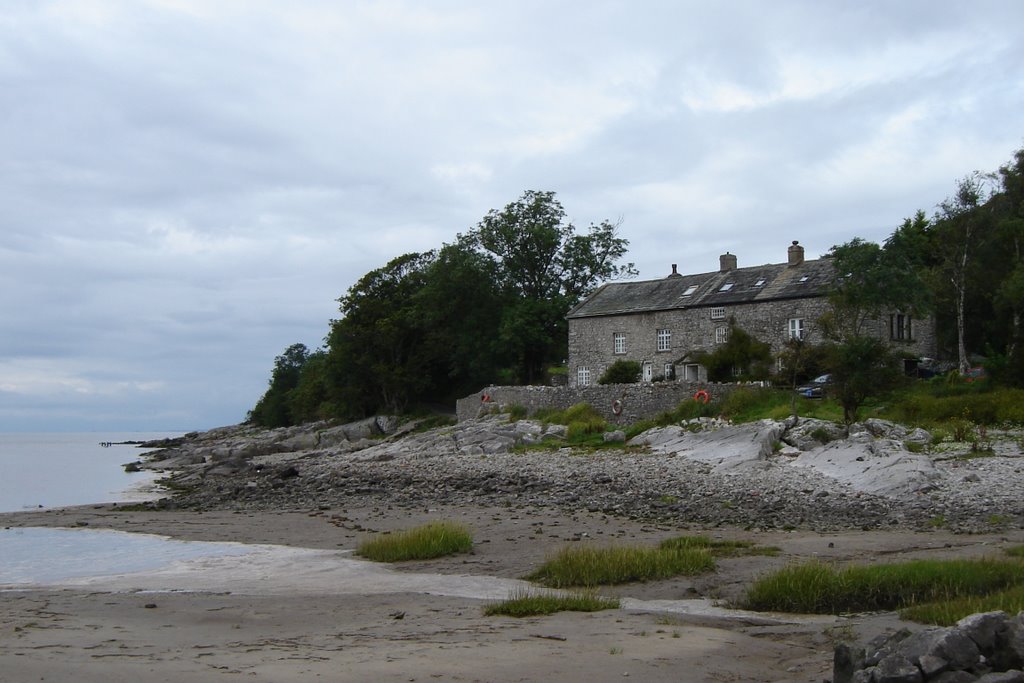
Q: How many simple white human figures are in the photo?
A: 0